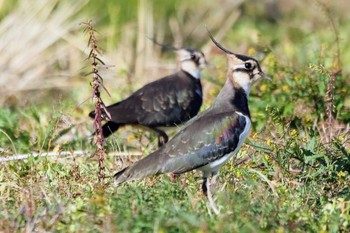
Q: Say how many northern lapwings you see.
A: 2